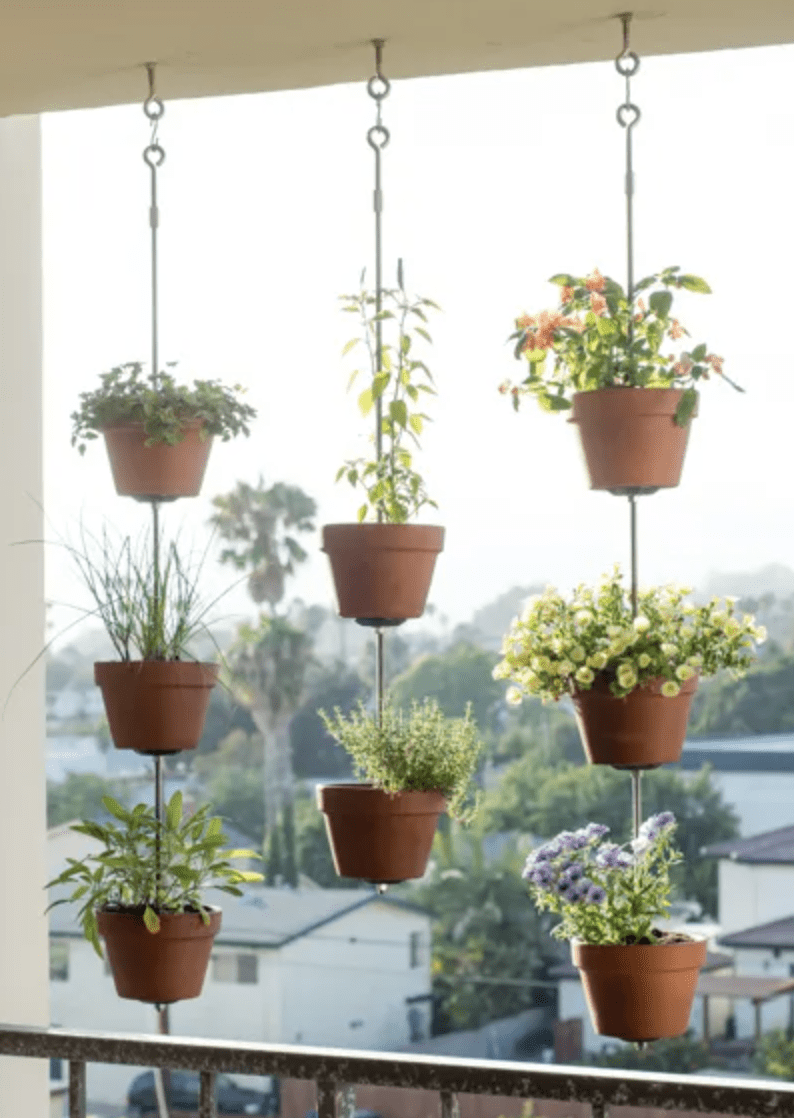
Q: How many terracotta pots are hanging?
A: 8